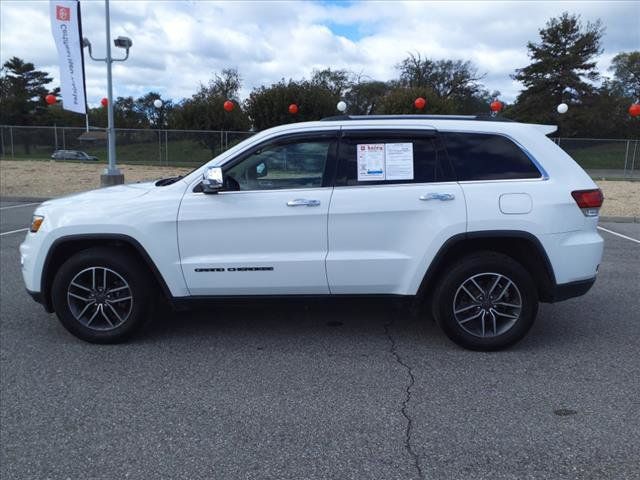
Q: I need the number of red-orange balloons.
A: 7